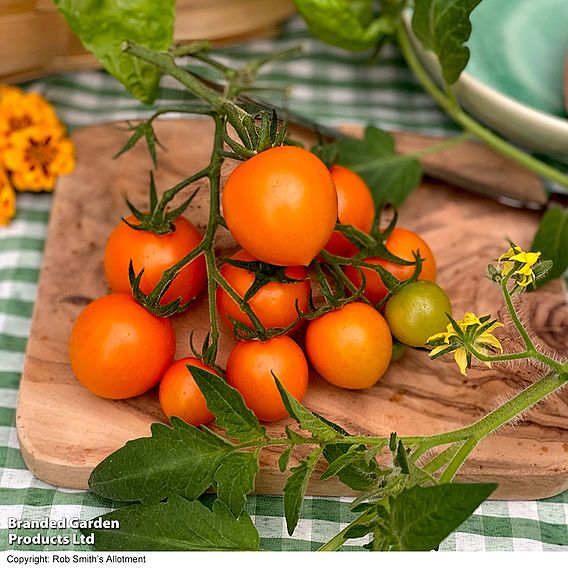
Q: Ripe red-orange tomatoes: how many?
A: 9